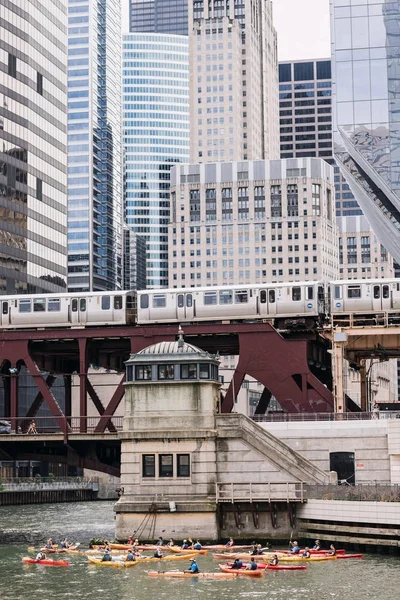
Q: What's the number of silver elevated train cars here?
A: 3